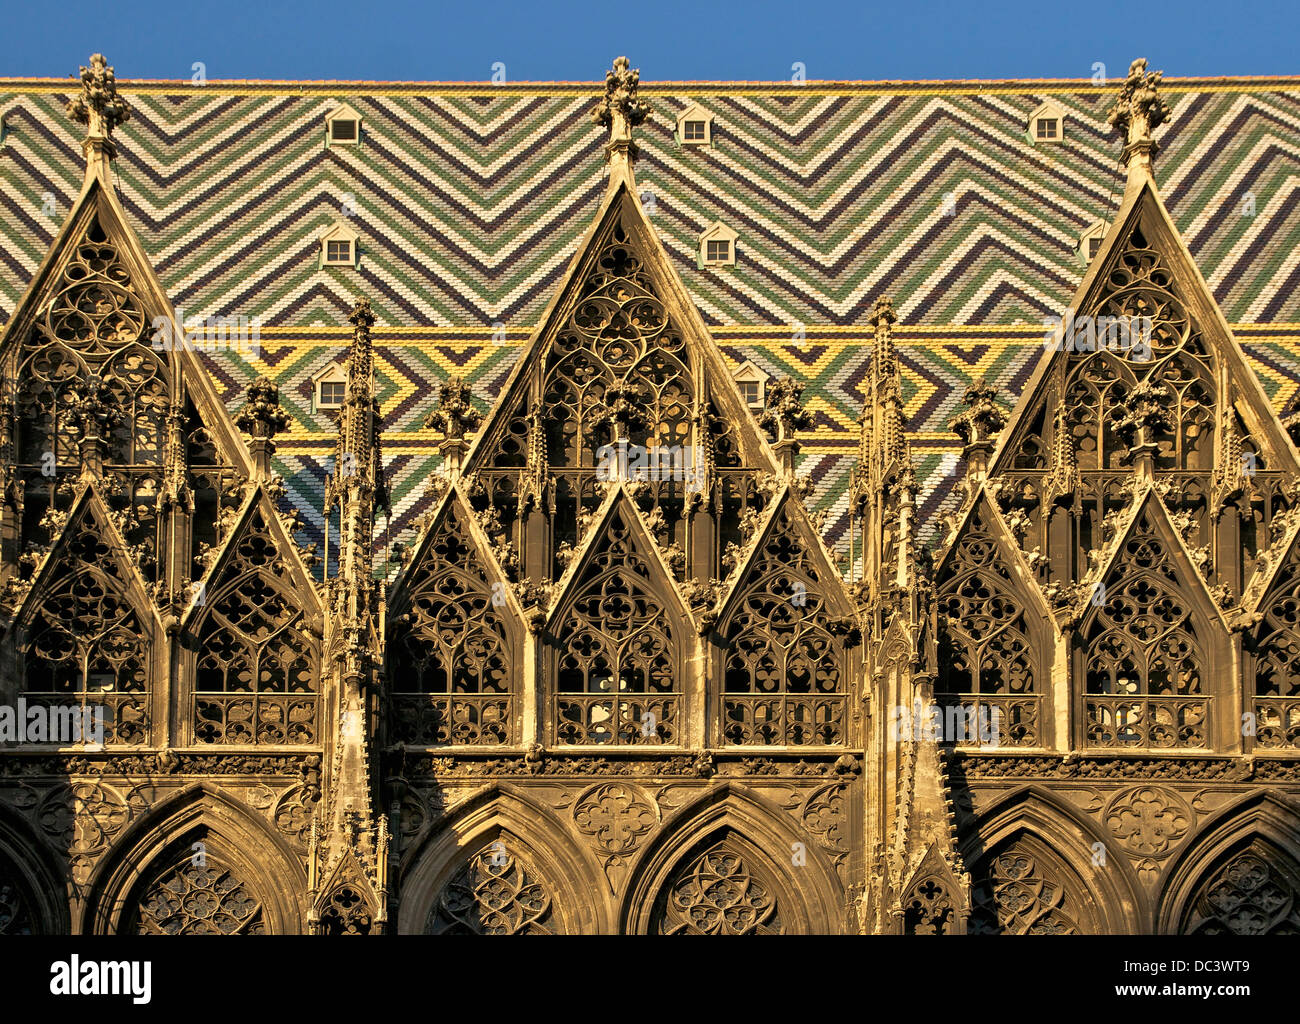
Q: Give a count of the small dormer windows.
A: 8